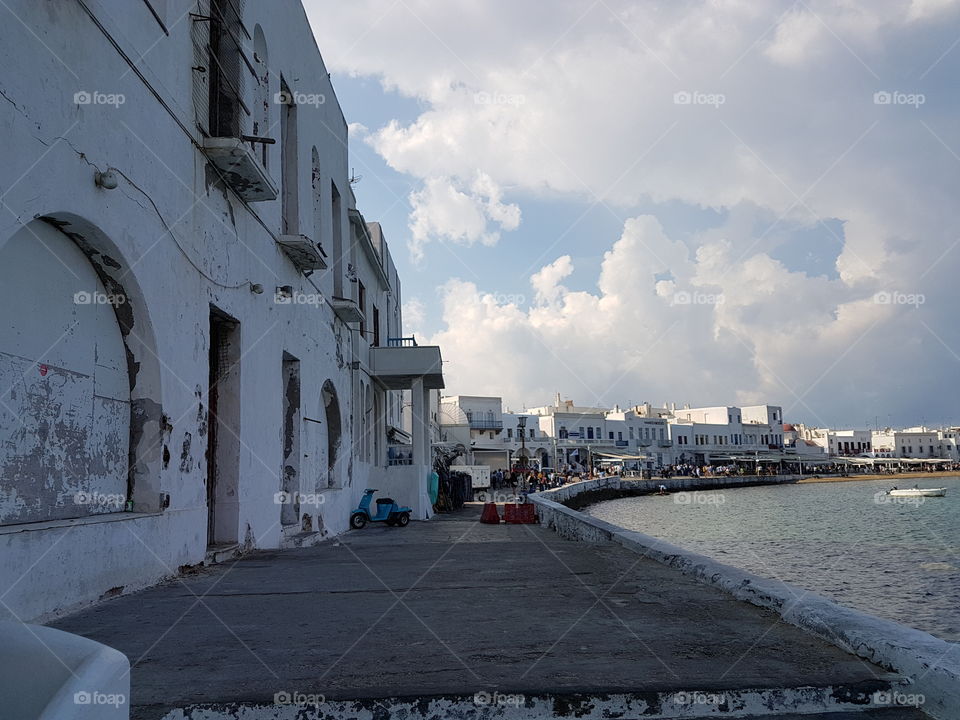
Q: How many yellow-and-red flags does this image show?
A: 0